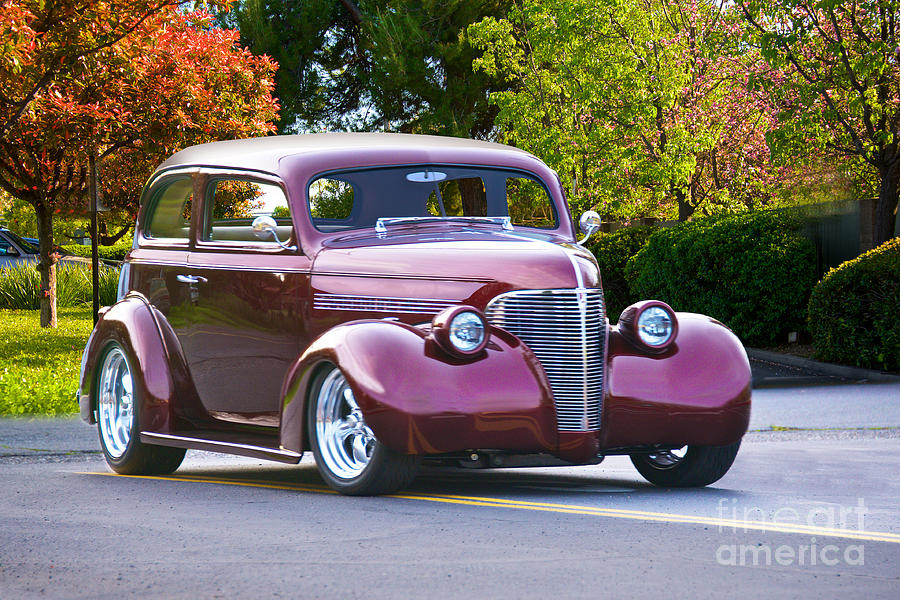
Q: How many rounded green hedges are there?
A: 3